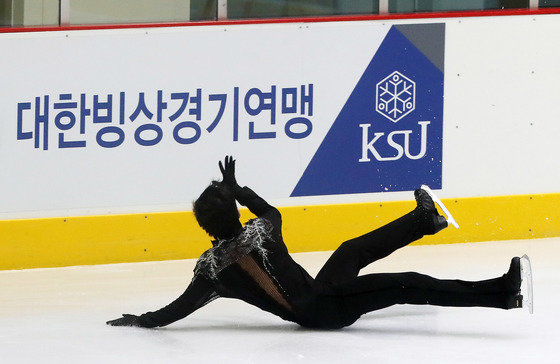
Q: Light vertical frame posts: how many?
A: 4